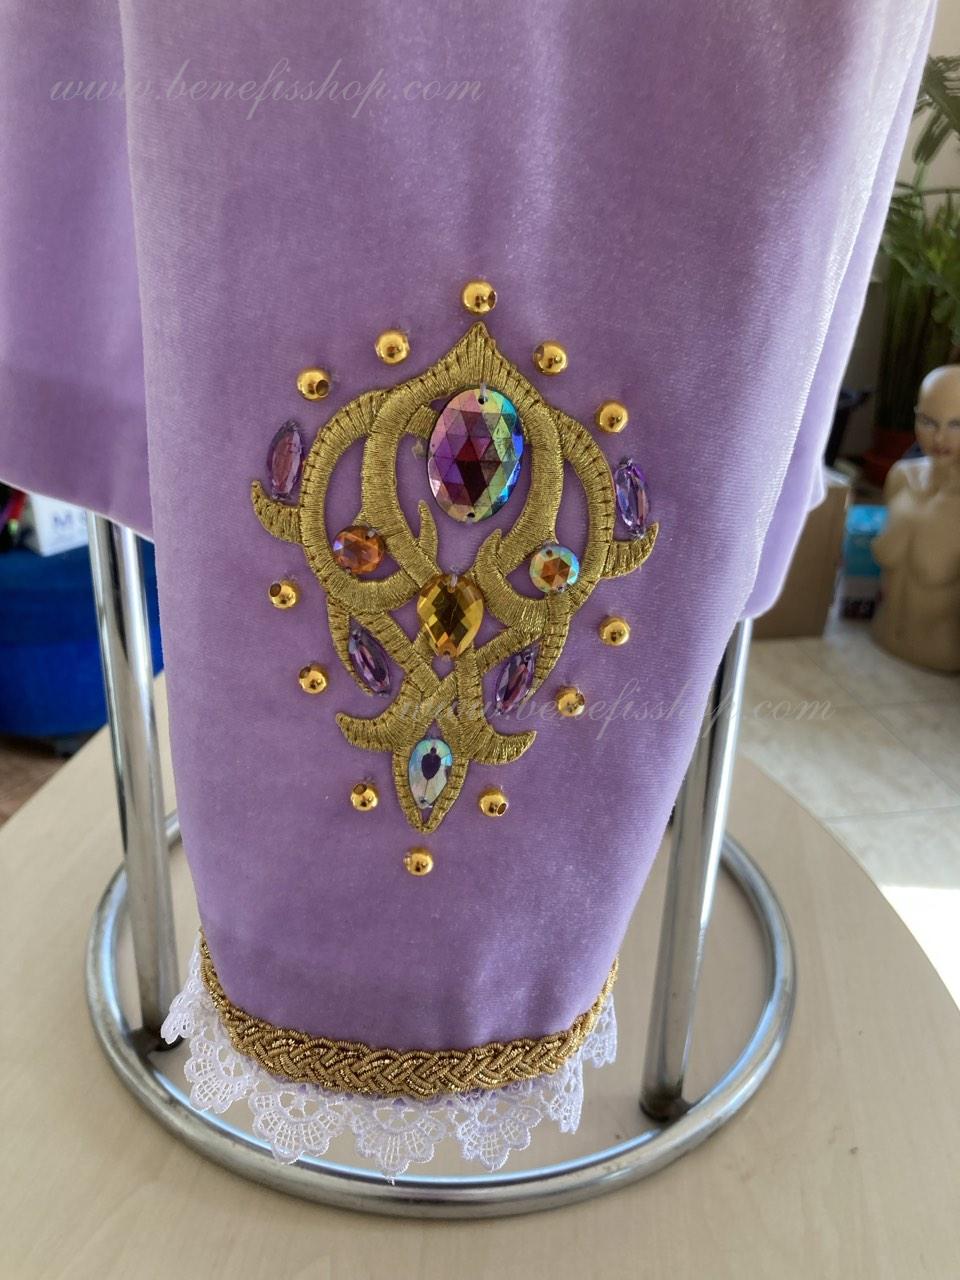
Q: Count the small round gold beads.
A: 12